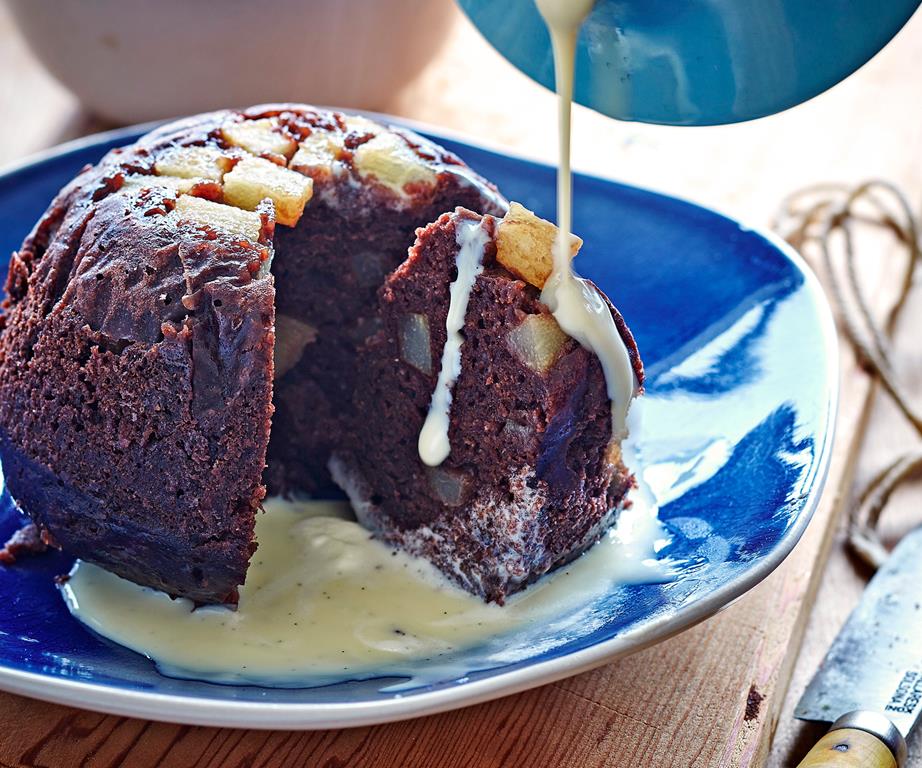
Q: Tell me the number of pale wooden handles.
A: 1